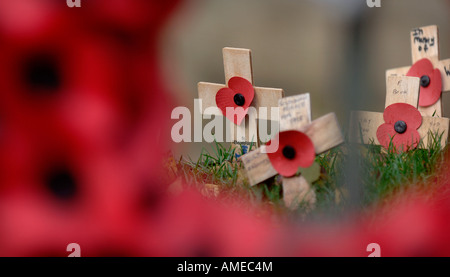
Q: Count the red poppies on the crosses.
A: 4